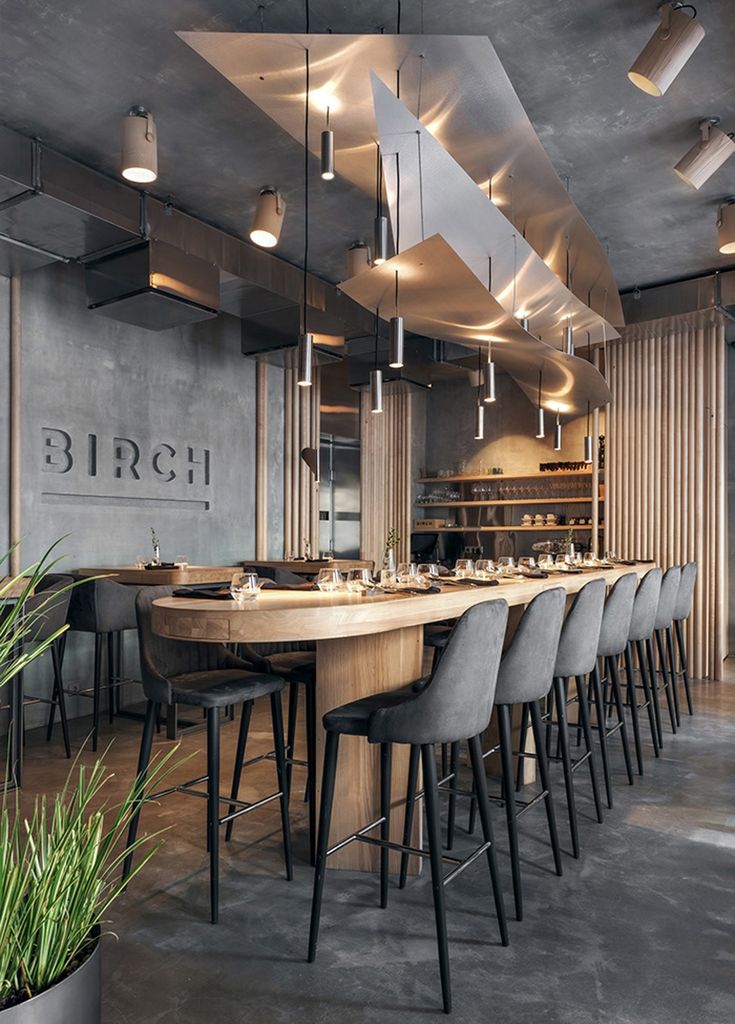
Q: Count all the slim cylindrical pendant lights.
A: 12